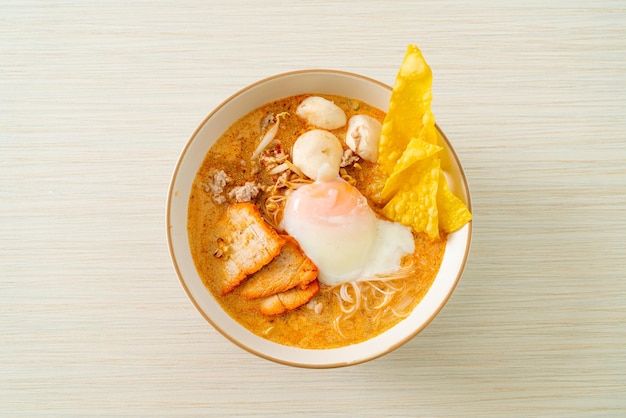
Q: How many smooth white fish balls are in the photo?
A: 3